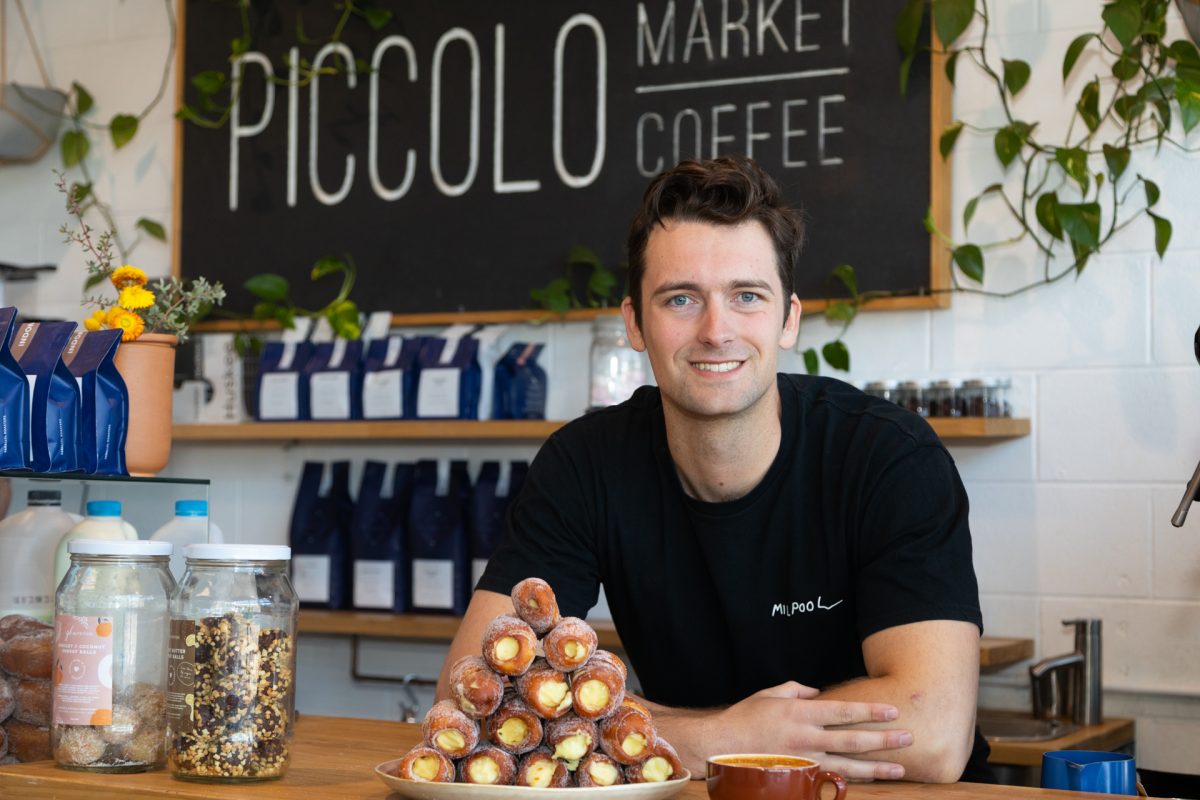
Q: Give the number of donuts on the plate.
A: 15